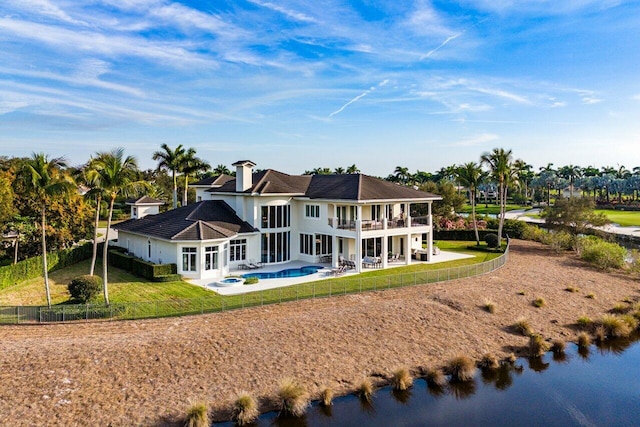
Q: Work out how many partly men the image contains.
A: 0